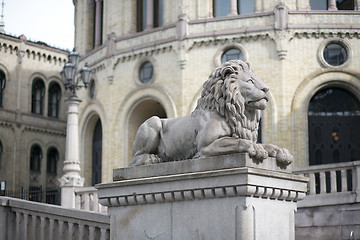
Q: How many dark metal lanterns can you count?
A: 4